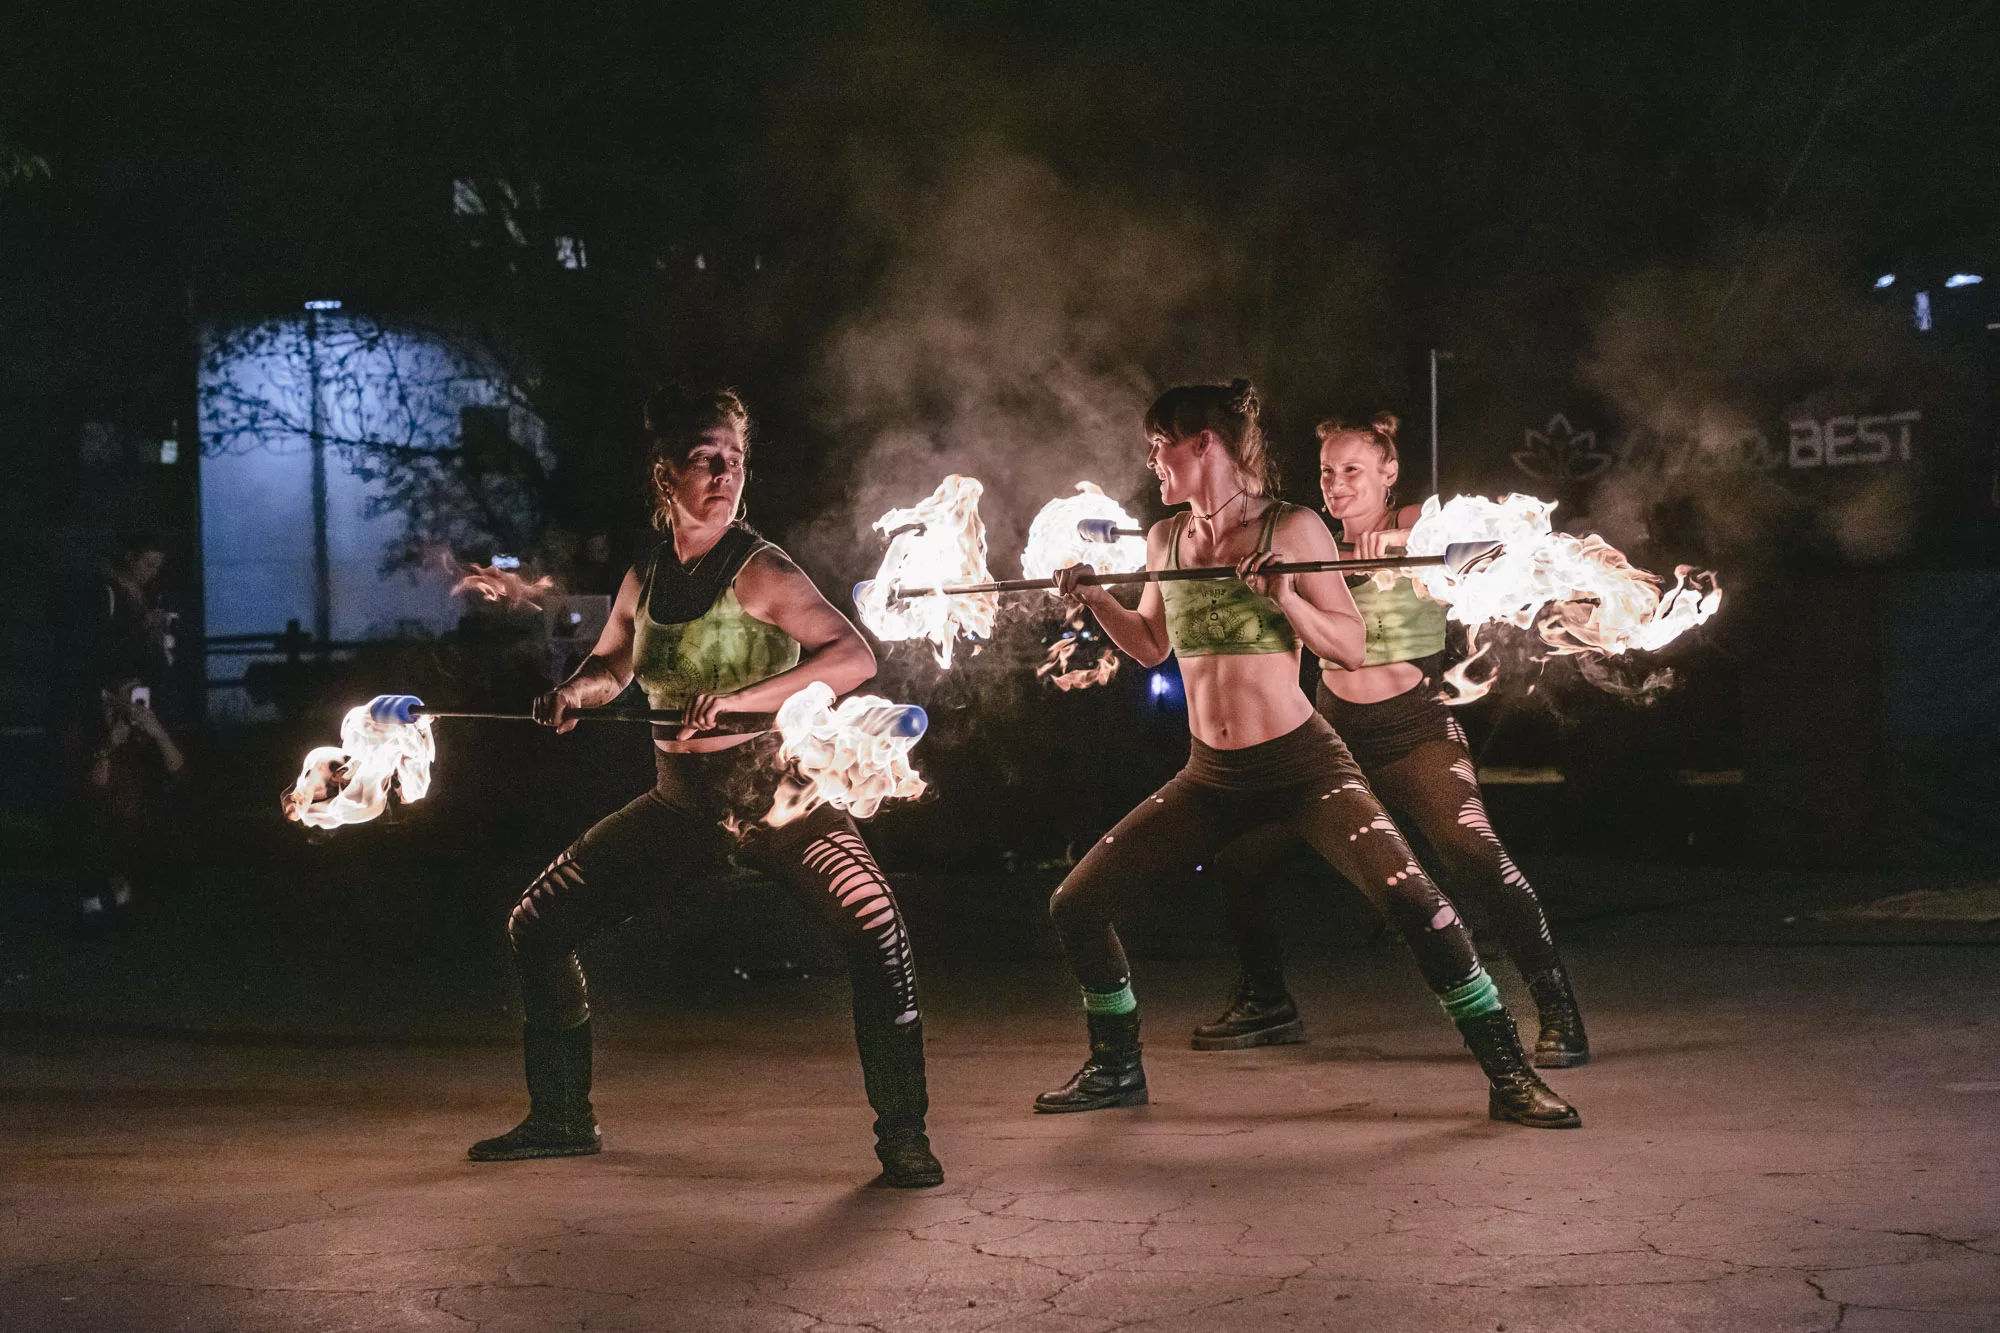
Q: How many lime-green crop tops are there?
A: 3